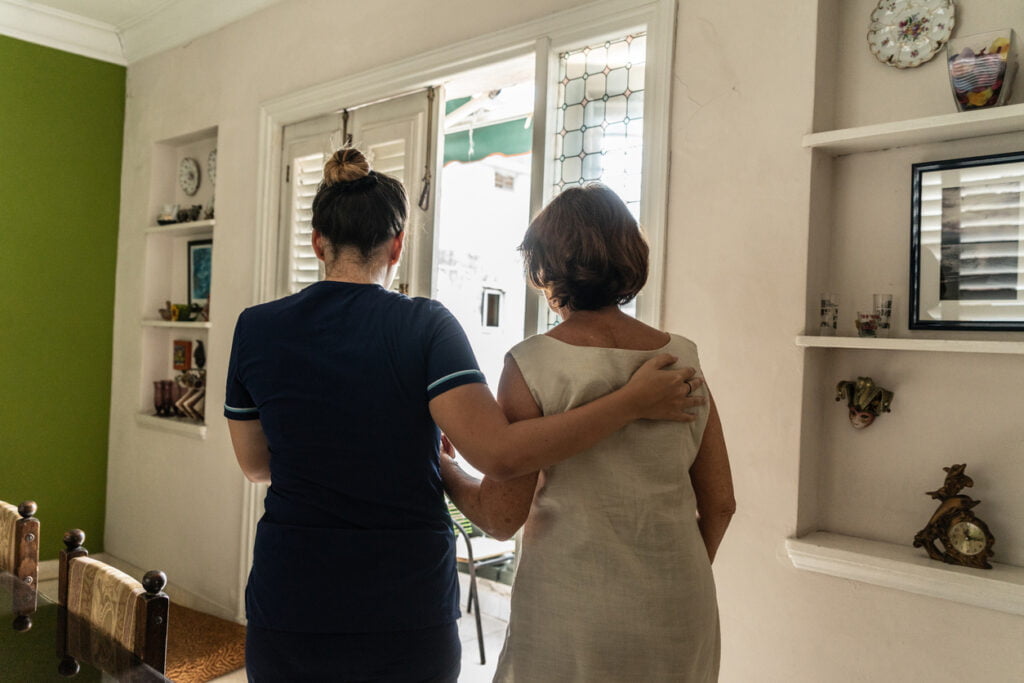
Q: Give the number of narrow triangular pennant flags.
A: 0